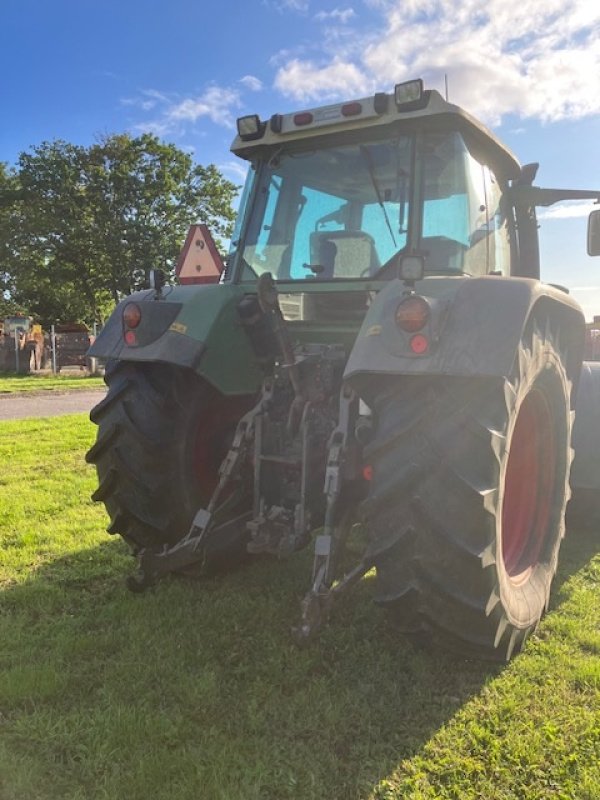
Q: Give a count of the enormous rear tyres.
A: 2